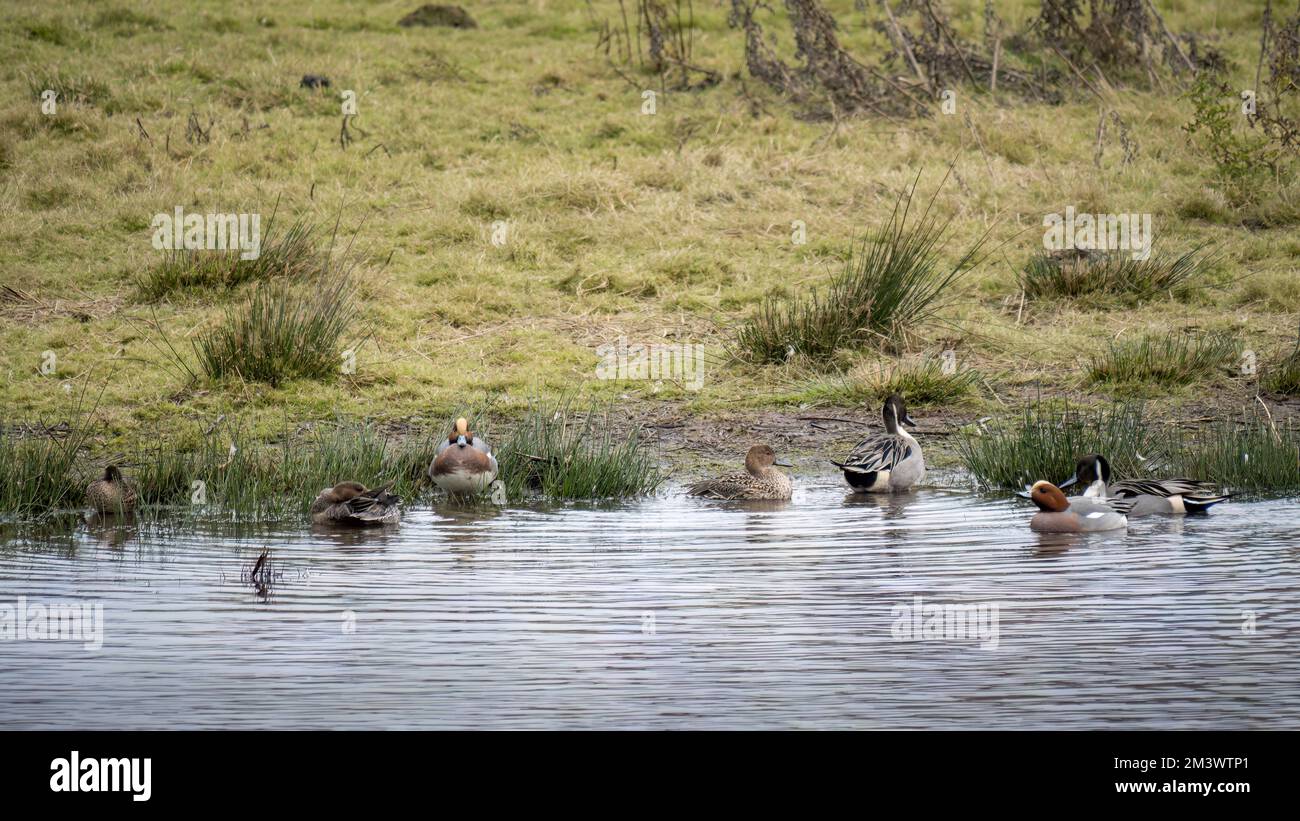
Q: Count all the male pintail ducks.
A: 2